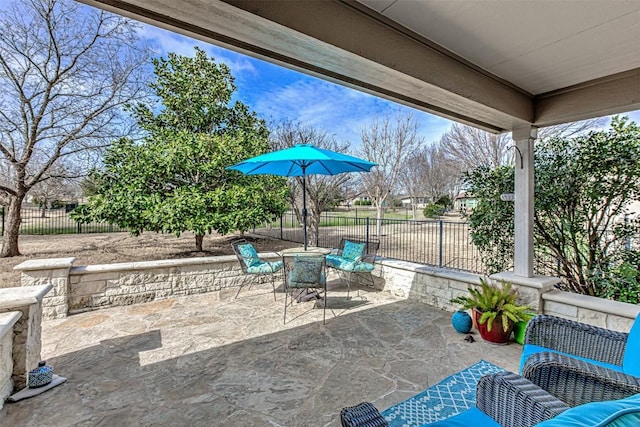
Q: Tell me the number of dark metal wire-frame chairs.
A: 3